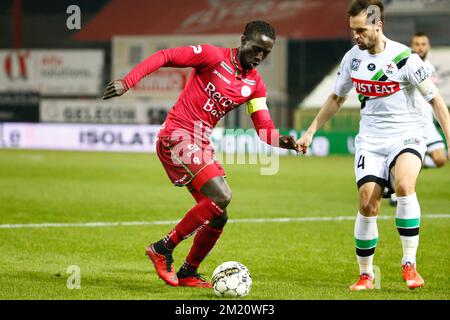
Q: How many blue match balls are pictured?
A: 0